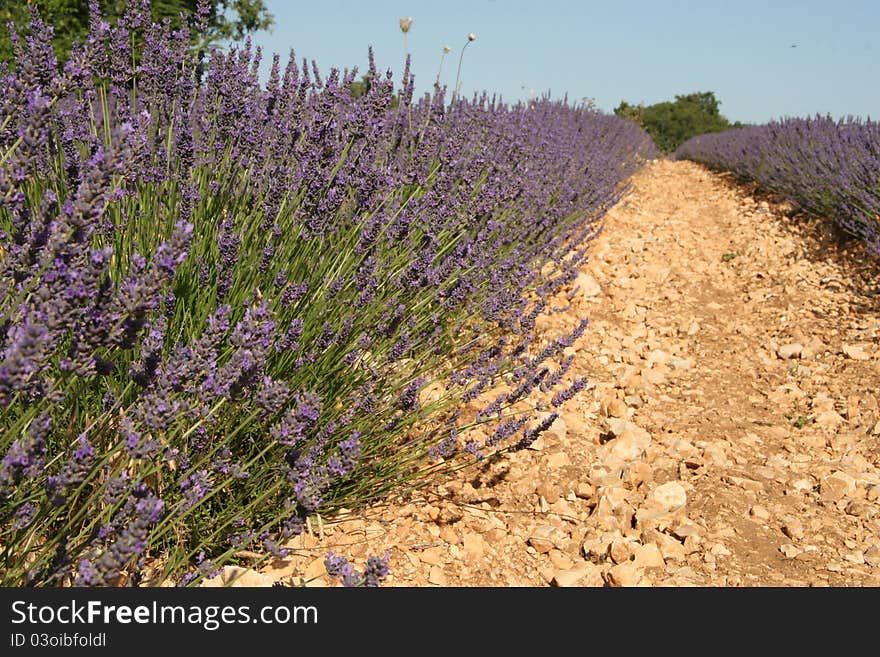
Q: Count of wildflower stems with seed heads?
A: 3